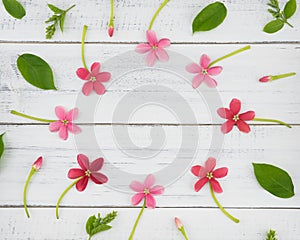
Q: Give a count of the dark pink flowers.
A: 4